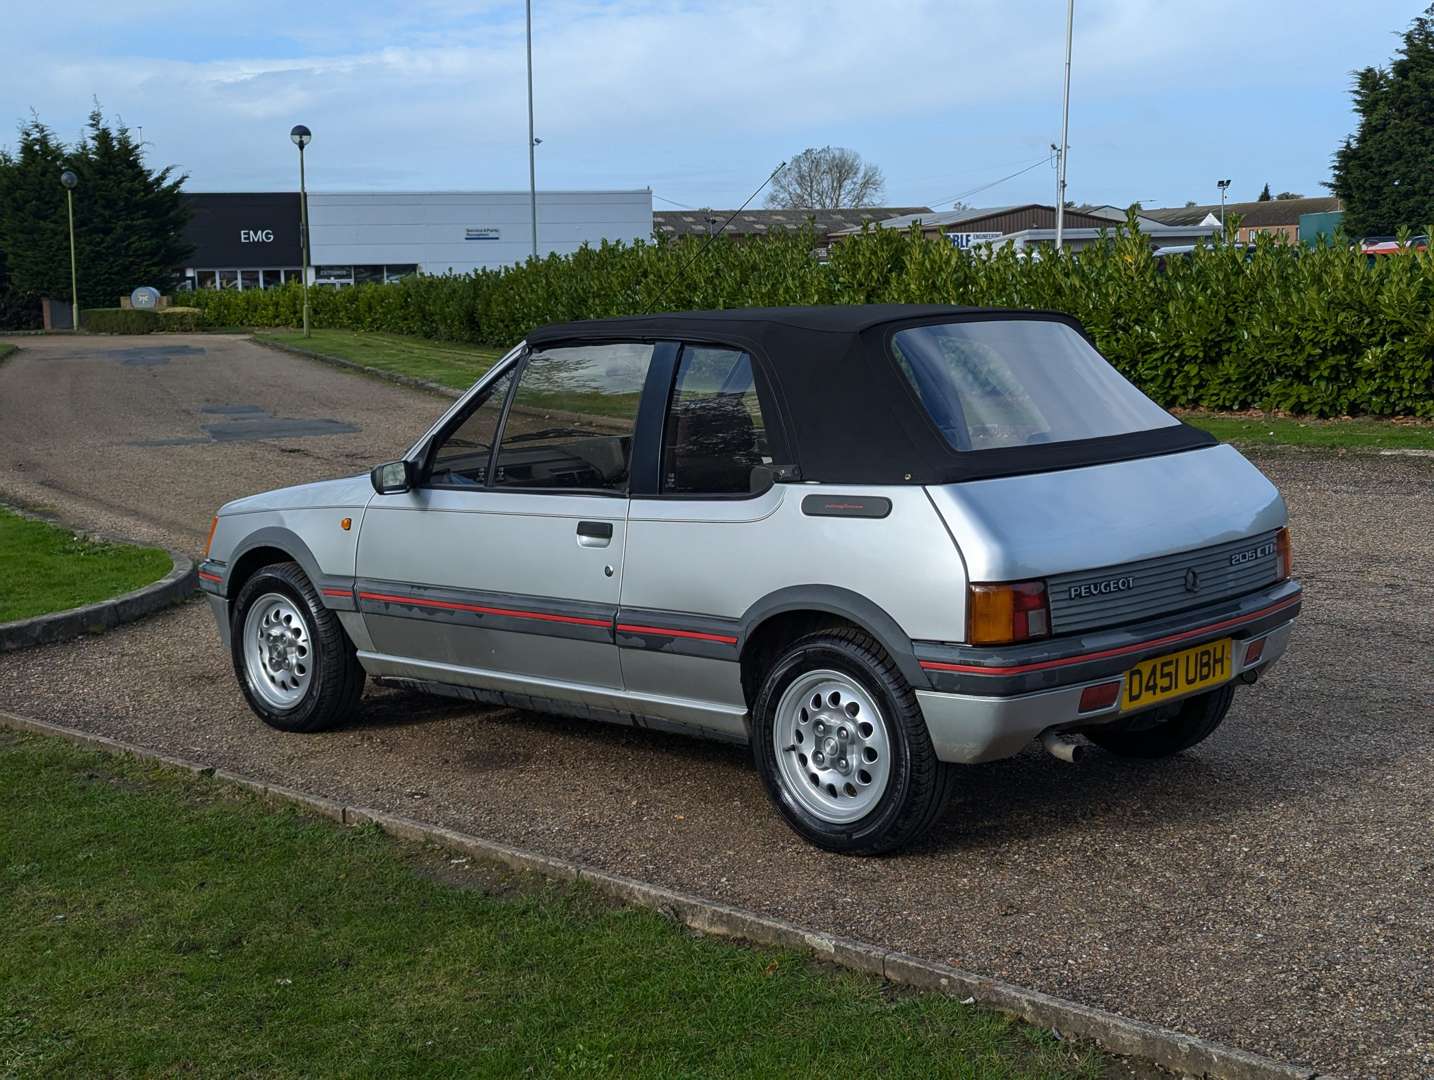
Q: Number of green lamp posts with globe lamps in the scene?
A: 2